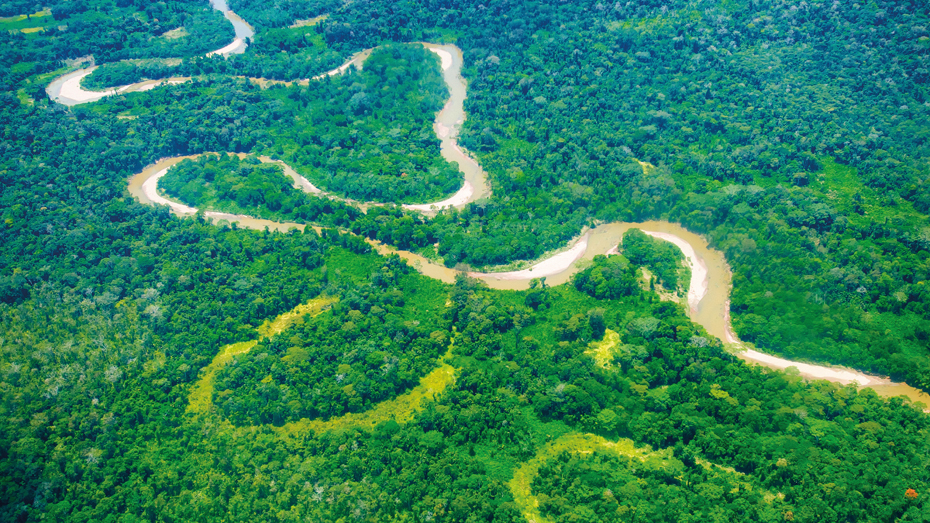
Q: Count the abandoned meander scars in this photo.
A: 2